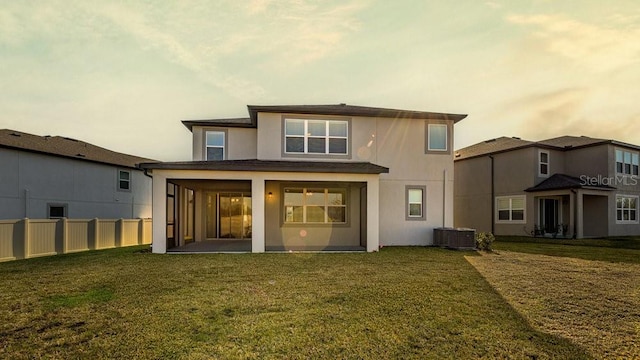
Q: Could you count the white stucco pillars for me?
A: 3